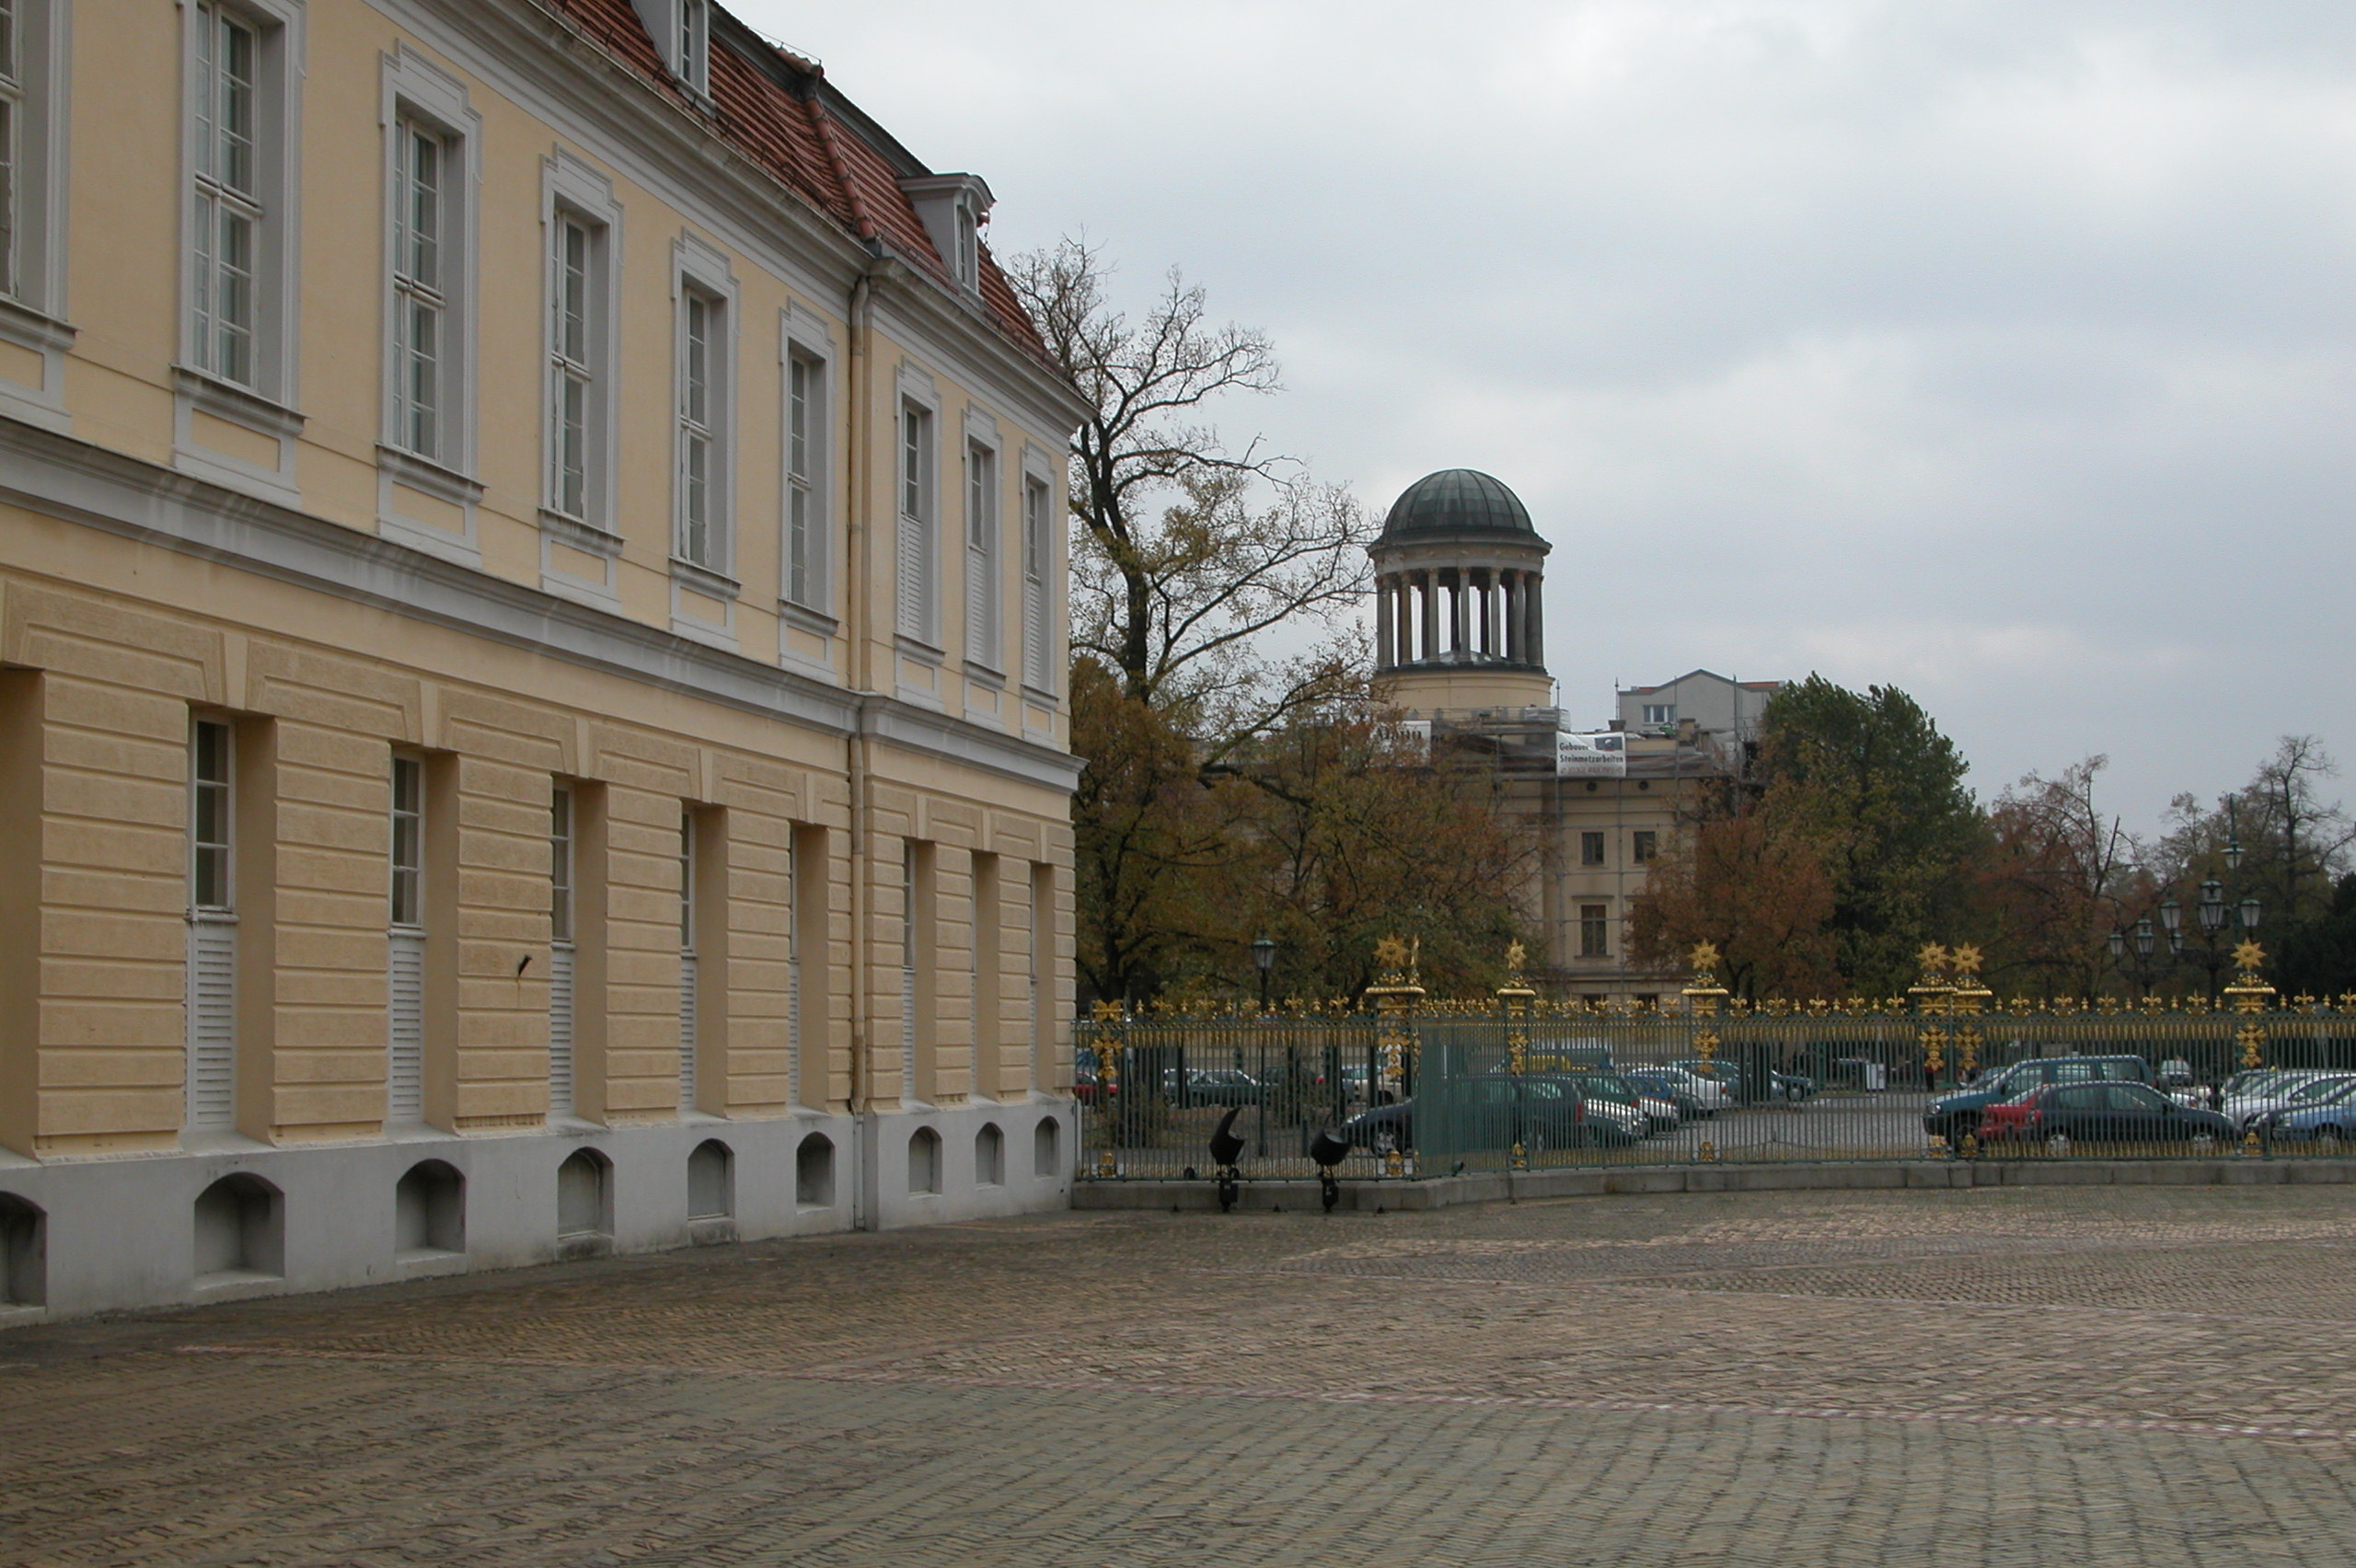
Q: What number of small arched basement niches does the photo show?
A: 9